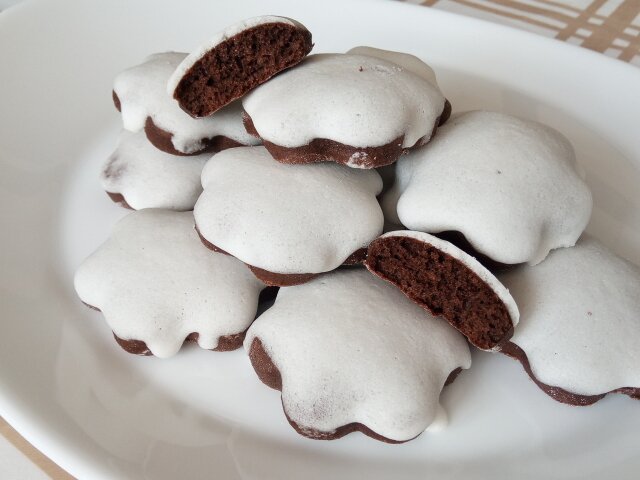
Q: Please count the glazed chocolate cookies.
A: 11